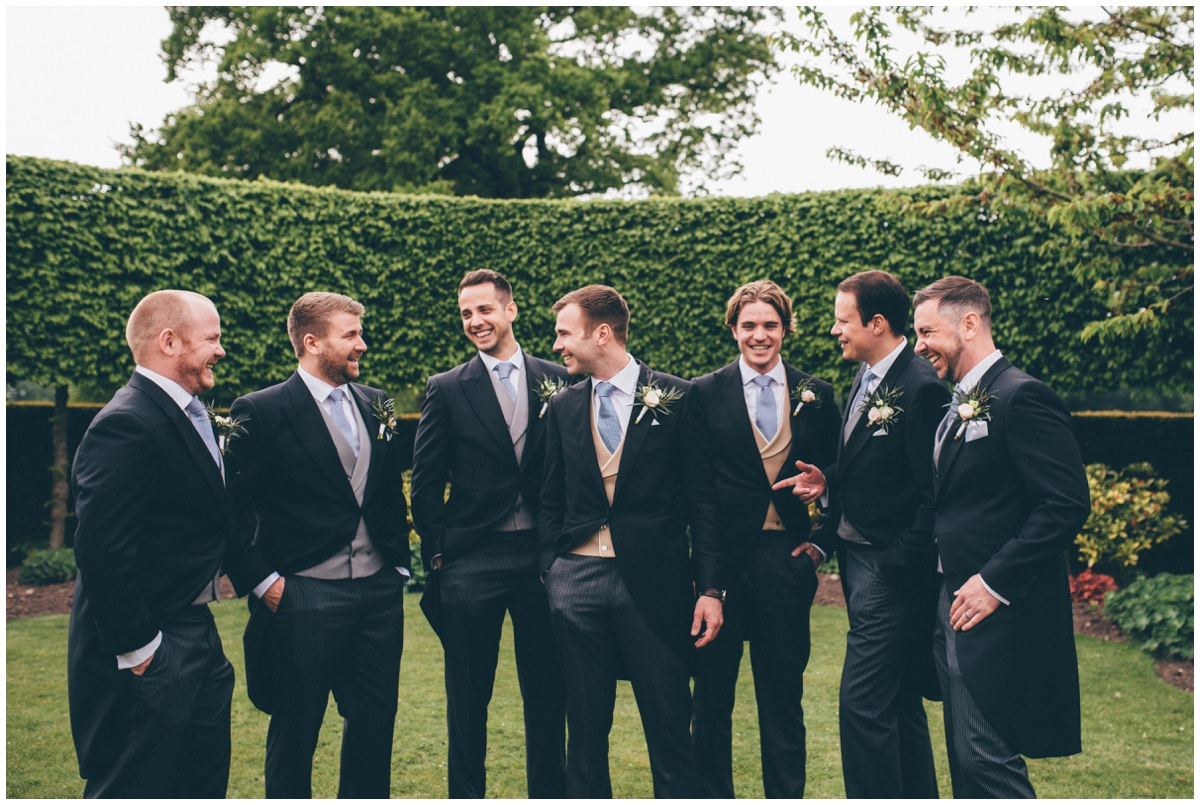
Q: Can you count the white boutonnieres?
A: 7